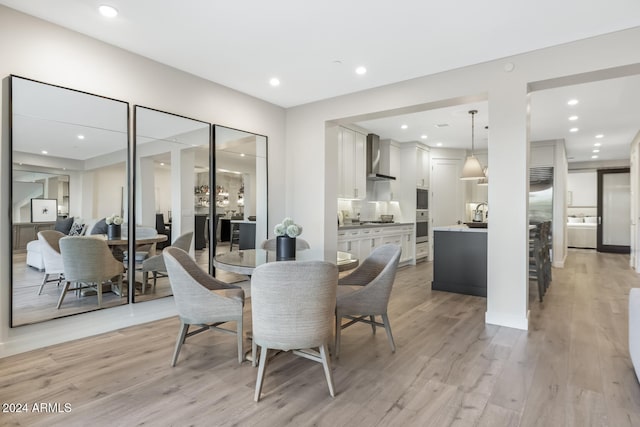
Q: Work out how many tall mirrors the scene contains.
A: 3